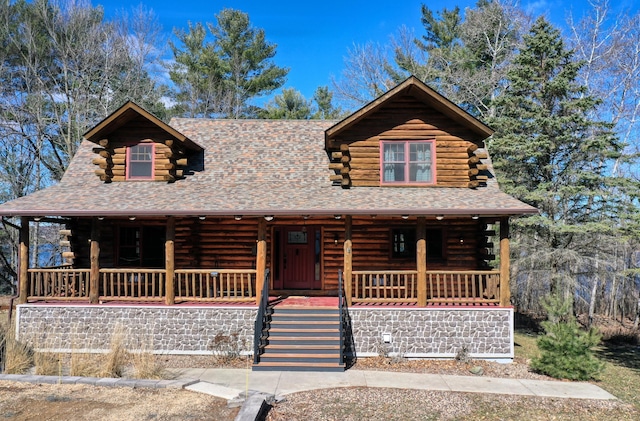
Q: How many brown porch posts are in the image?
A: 7